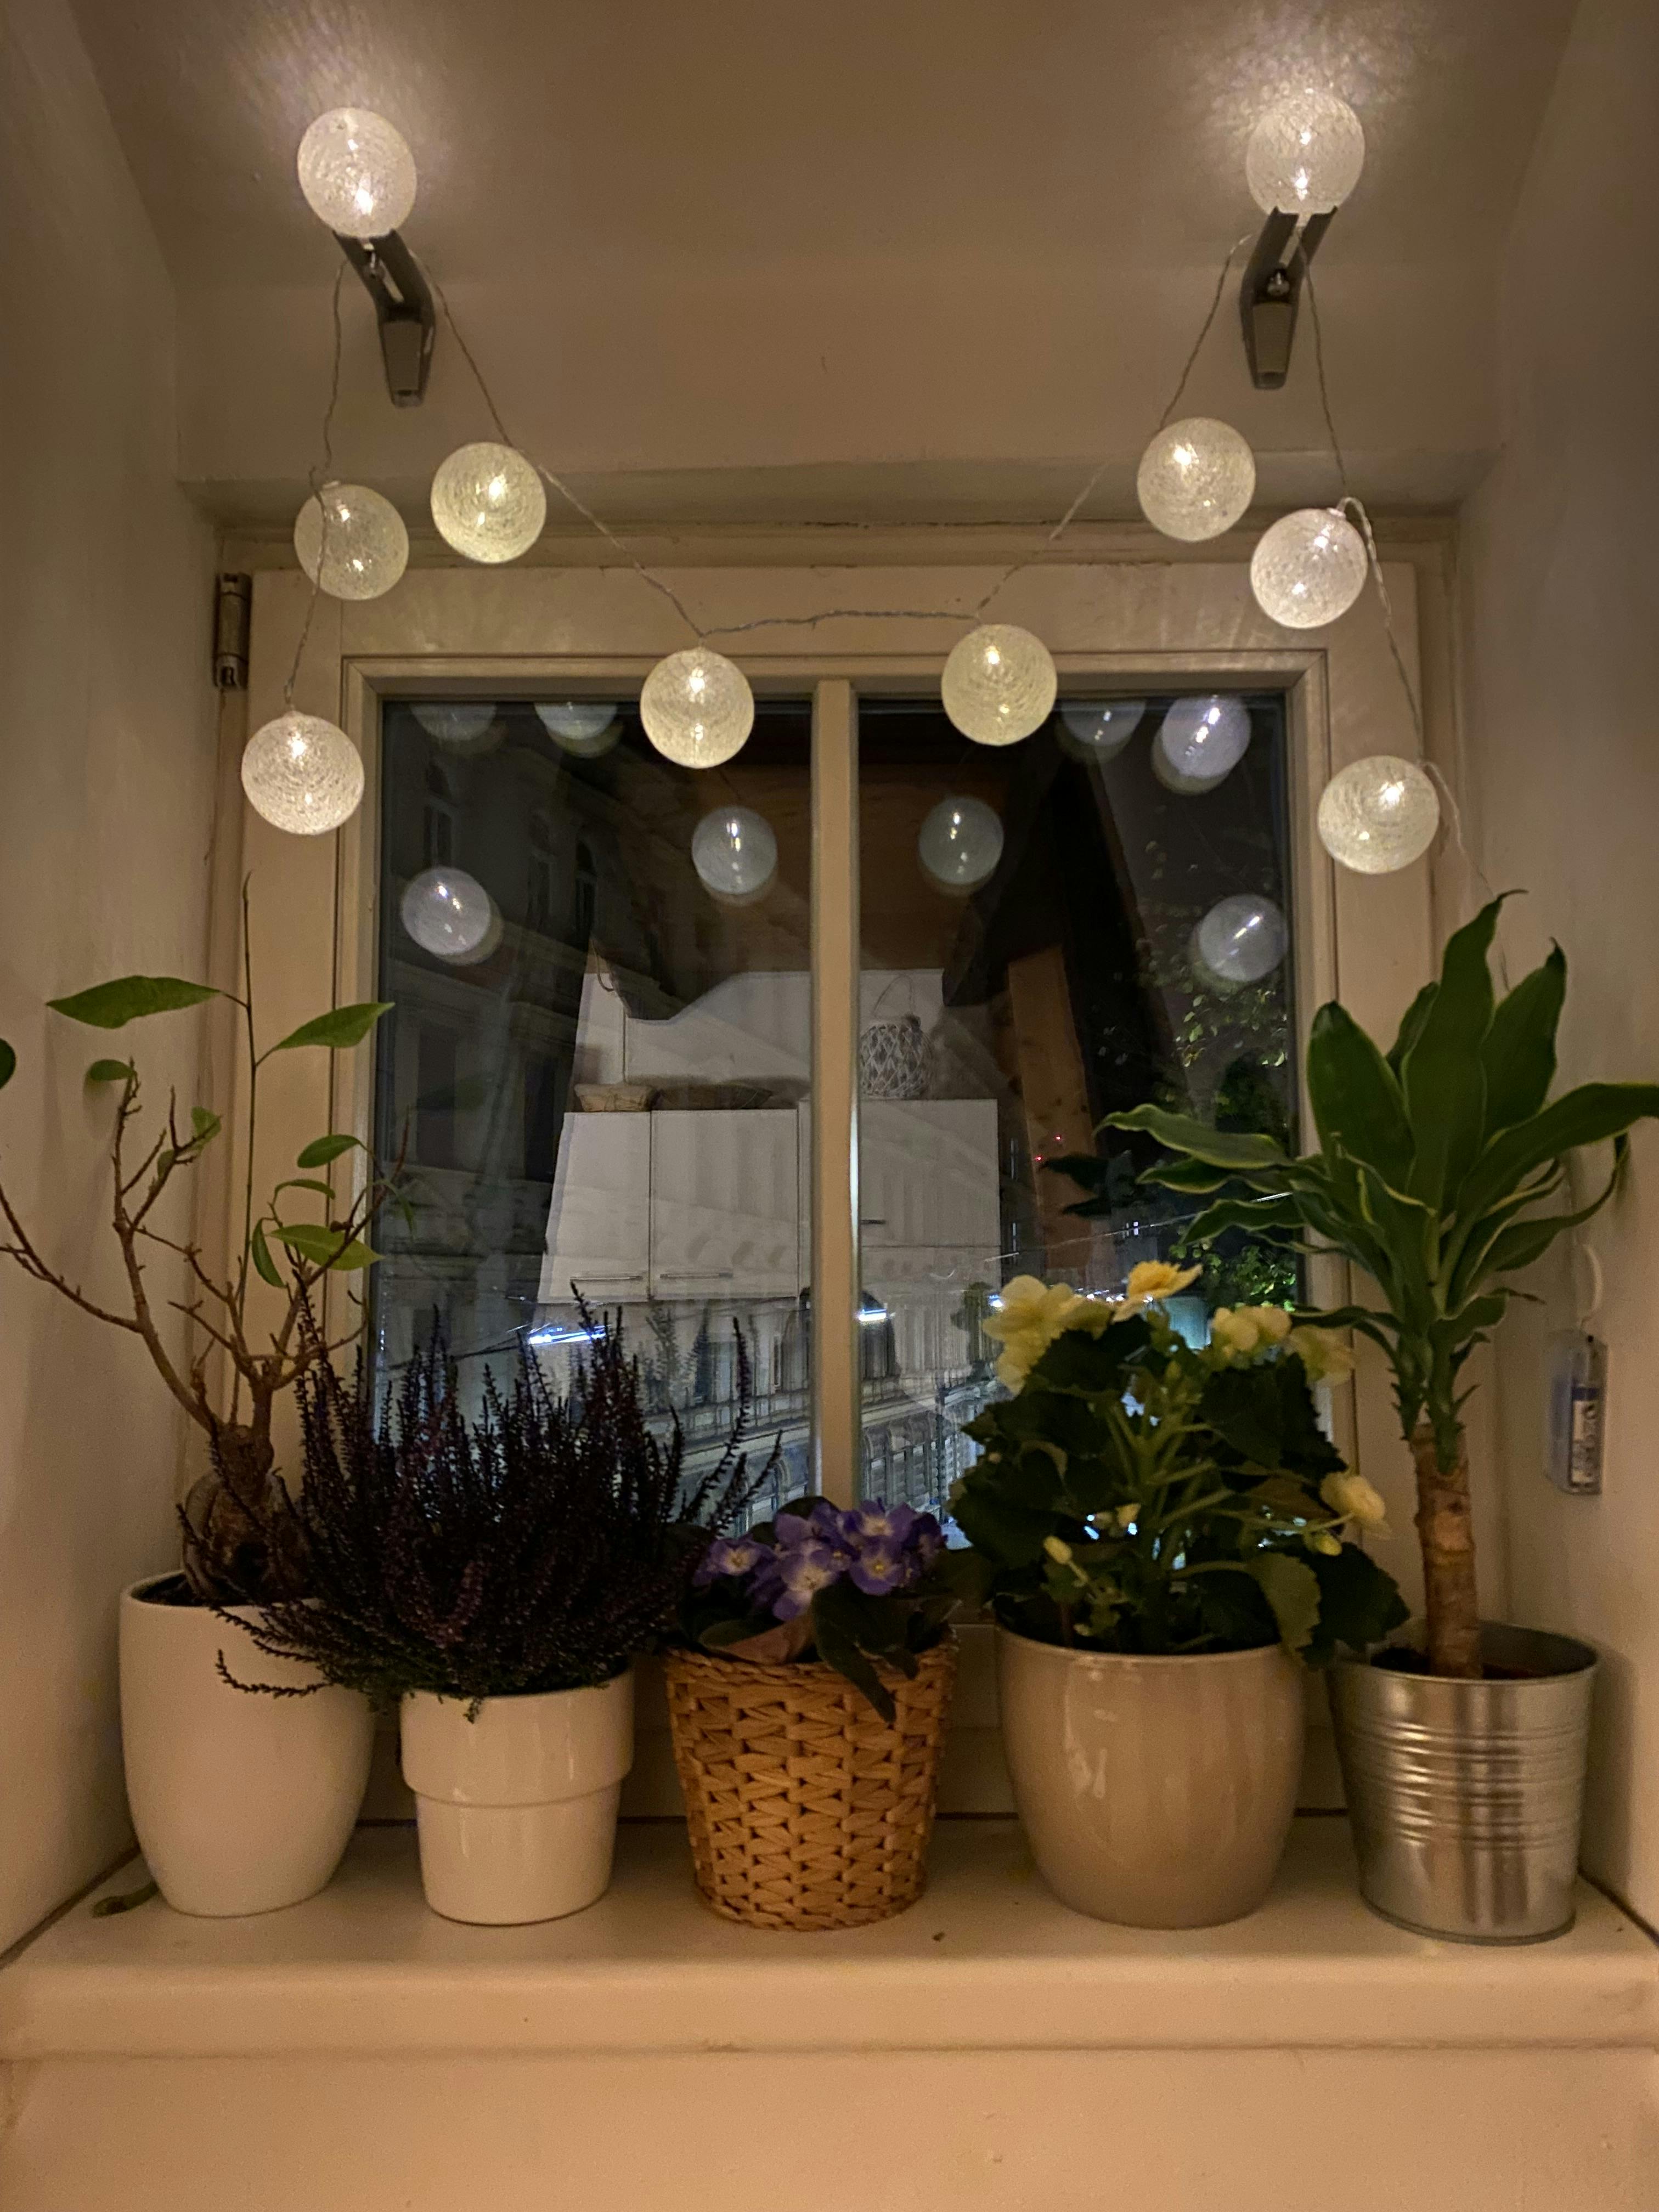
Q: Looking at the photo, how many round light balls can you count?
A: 10